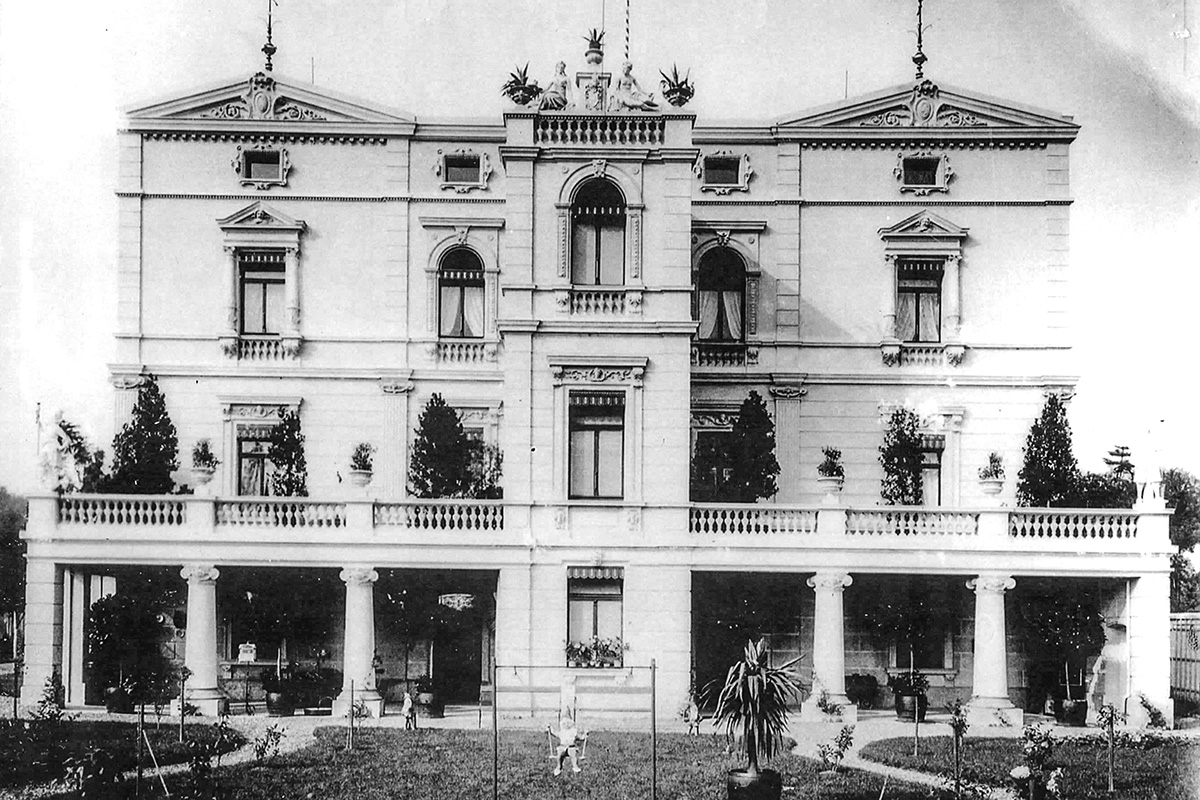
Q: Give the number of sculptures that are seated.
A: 2